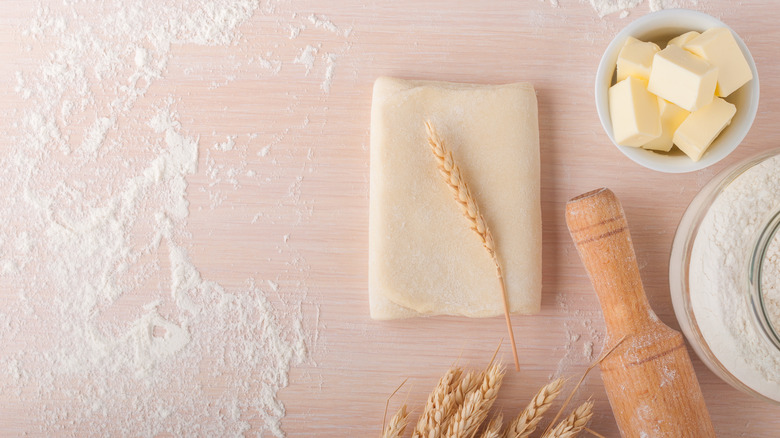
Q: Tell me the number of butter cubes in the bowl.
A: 7